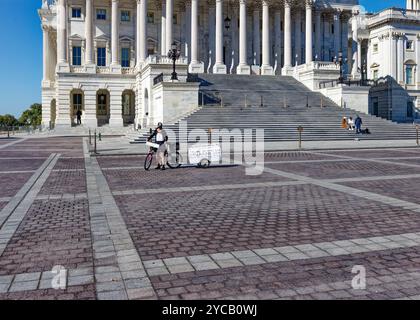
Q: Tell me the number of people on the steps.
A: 3